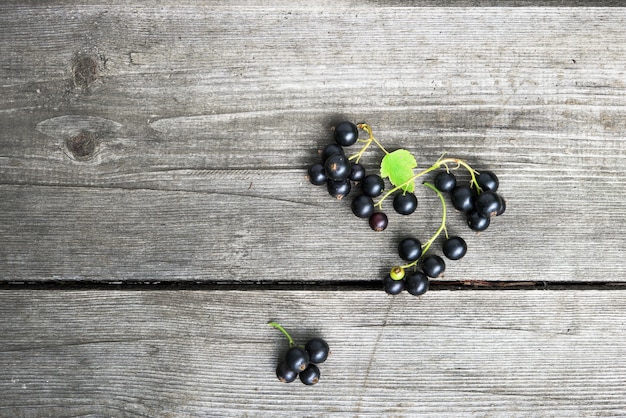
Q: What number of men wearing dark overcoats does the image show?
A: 0